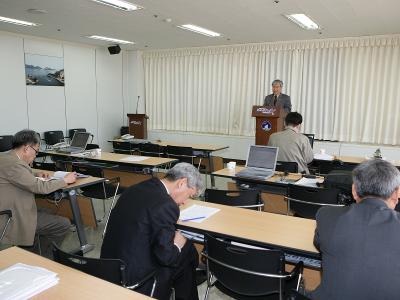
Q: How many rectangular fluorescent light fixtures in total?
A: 5